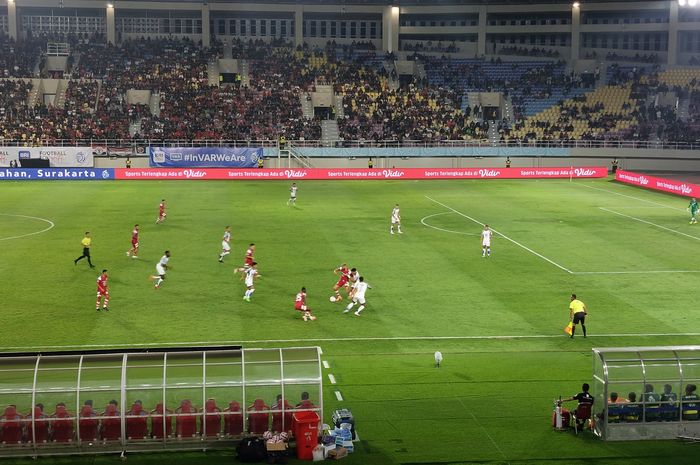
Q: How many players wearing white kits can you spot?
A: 8